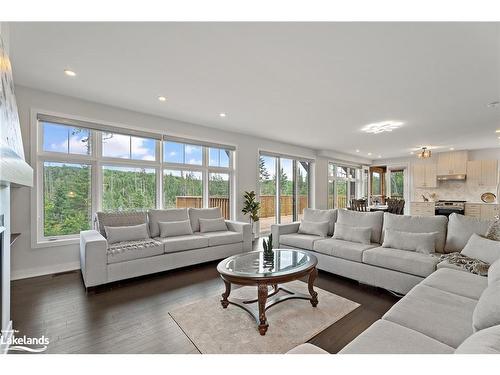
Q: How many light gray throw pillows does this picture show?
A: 7